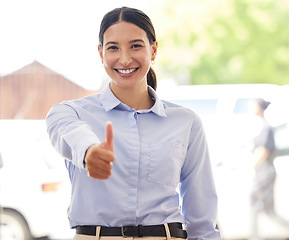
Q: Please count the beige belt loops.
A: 2